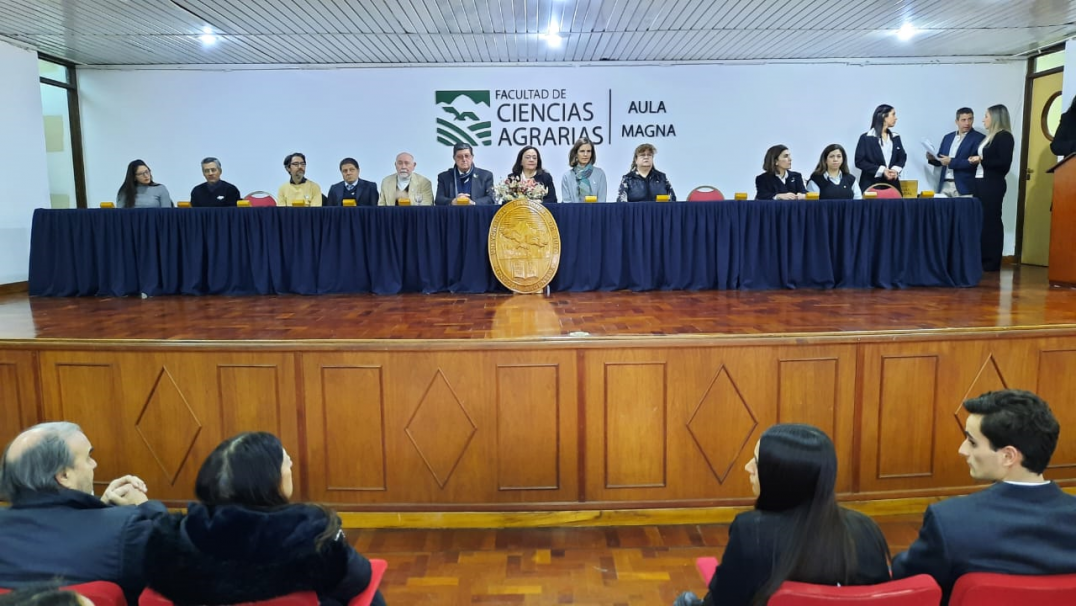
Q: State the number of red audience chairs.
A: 4